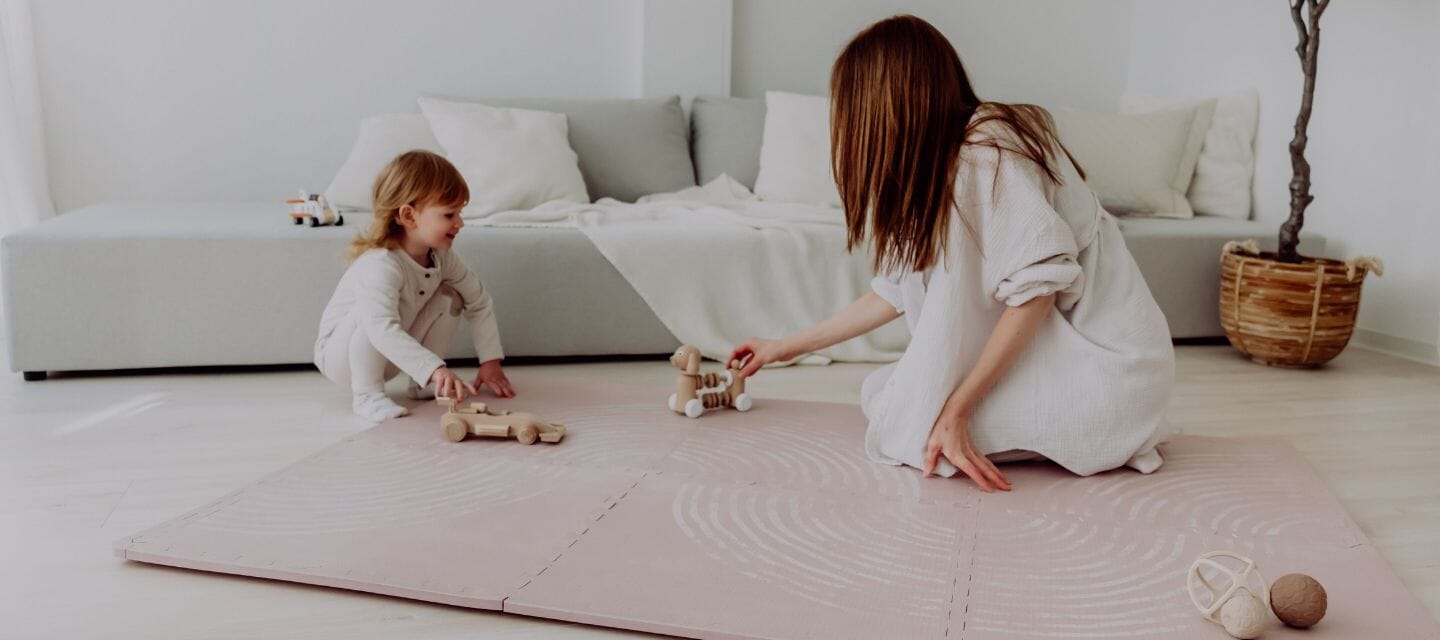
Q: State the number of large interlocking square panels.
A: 6